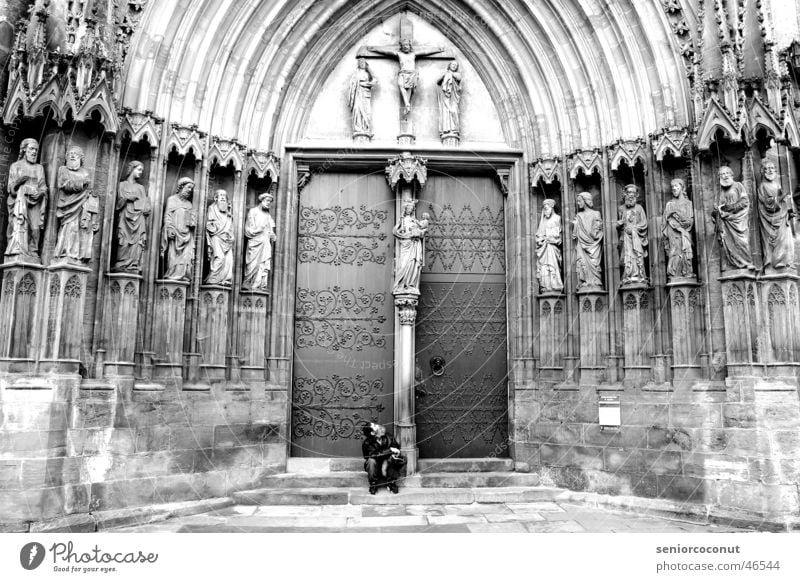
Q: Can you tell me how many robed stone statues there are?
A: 15